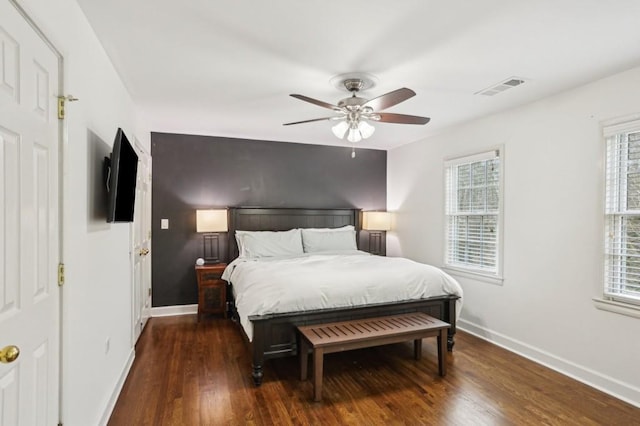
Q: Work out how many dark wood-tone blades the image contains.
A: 4